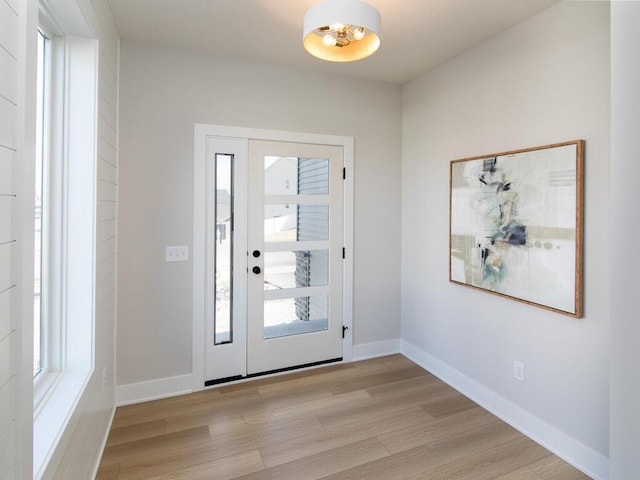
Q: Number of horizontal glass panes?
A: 4